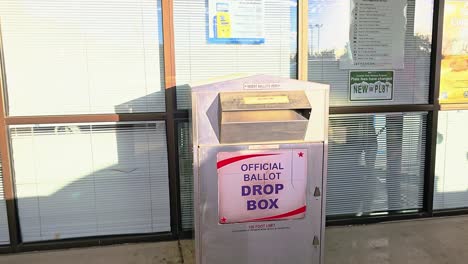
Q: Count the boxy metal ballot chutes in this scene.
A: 1